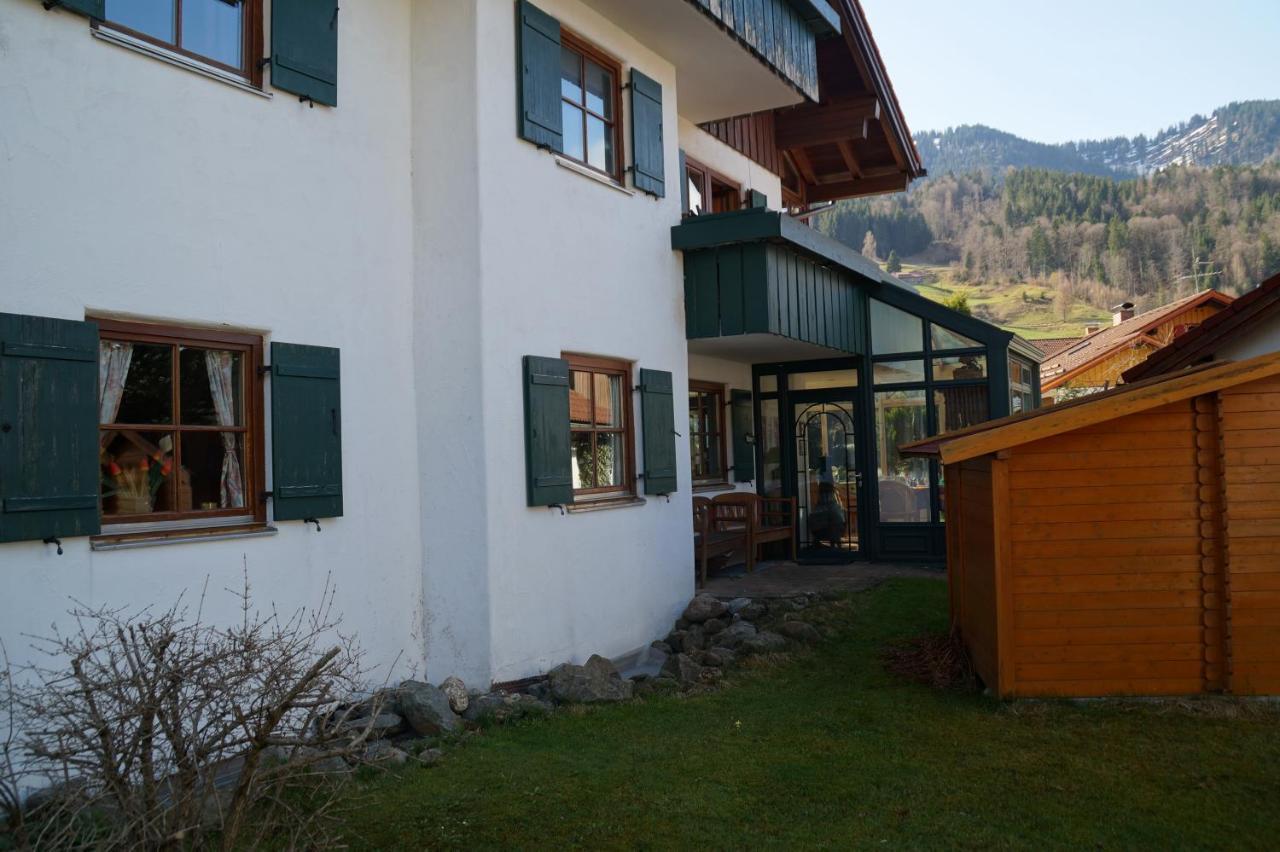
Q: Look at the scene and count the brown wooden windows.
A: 6